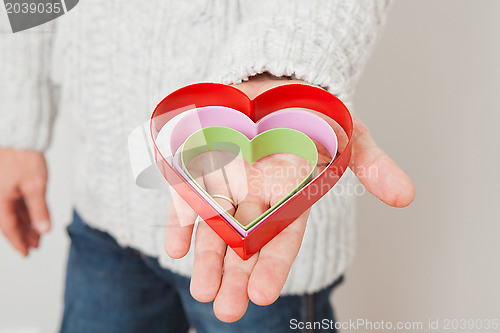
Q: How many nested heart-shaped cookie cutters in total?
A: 3